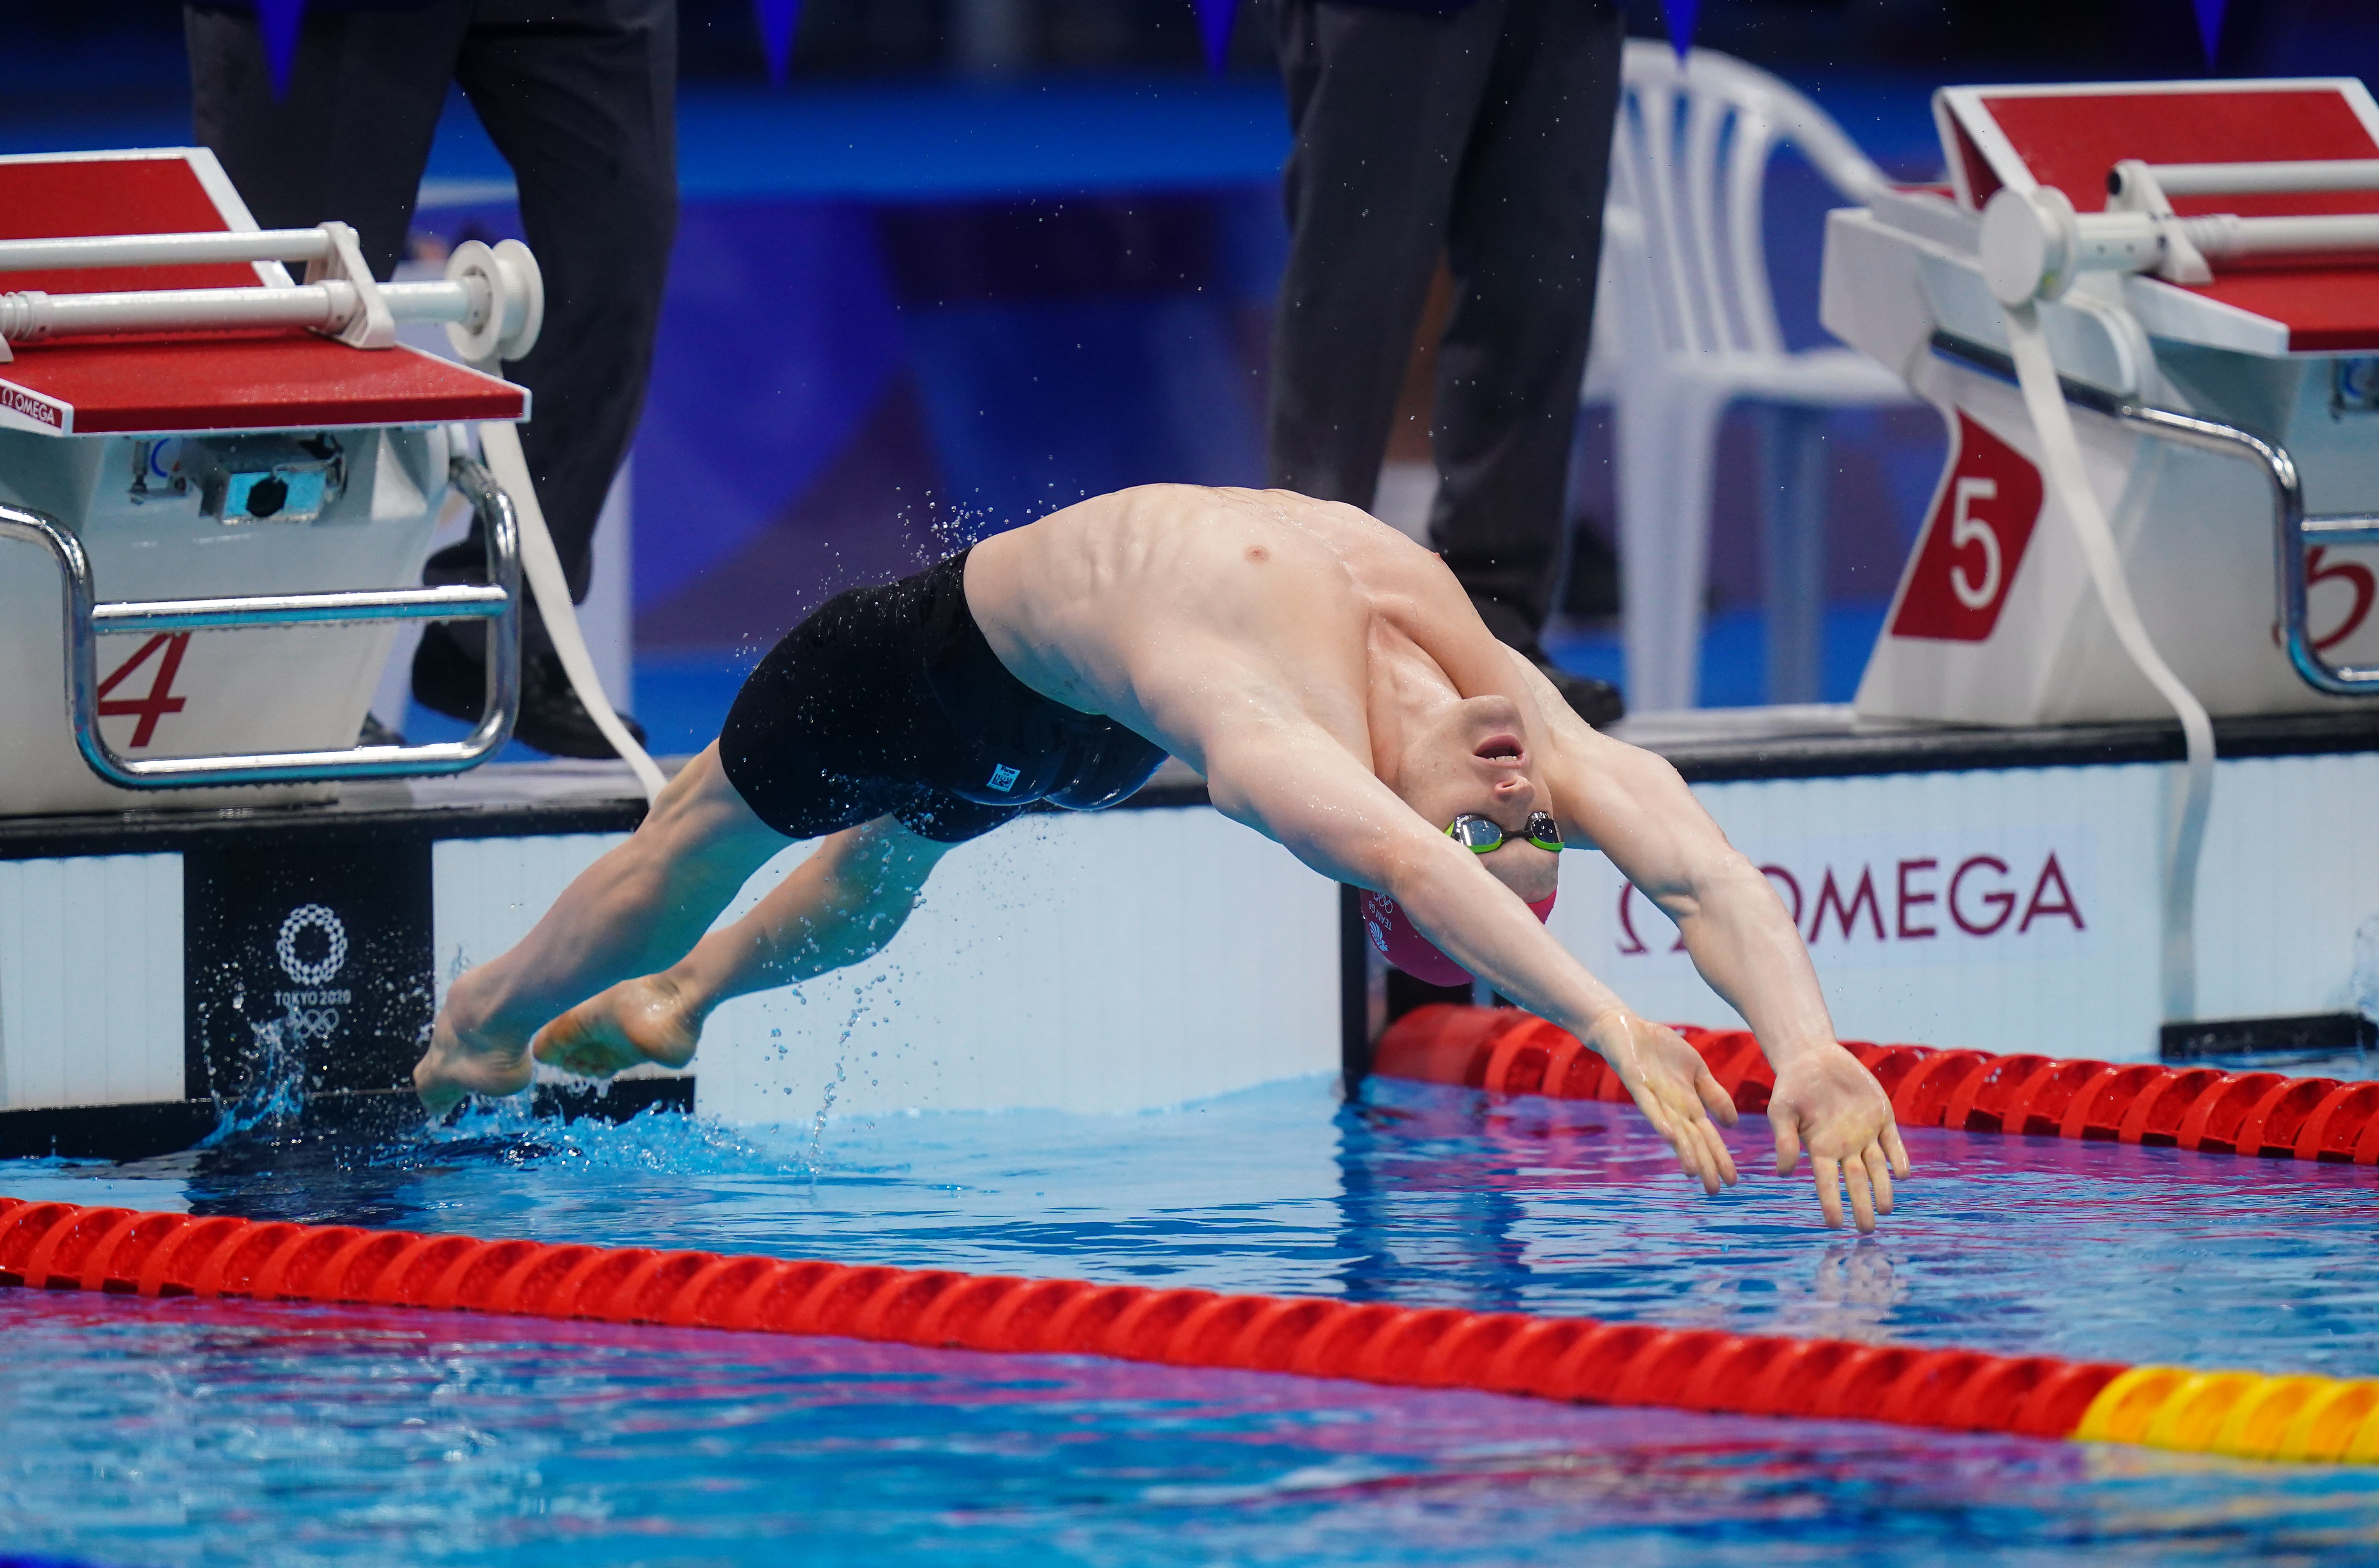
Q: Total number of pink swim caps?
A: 1